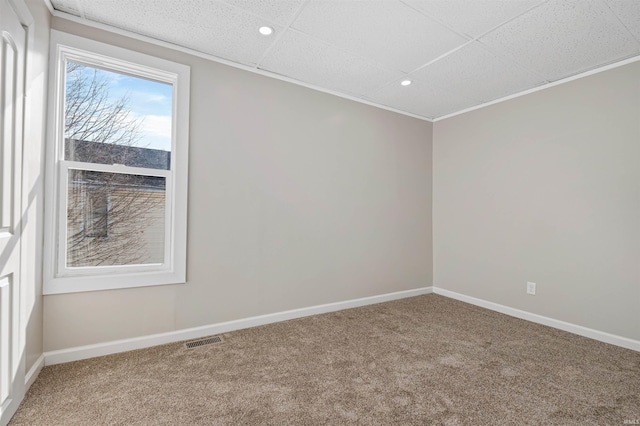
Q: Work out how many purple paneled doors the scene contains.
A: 0